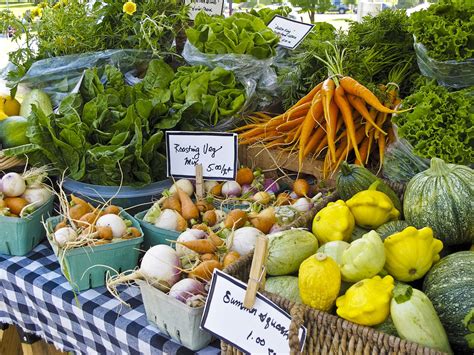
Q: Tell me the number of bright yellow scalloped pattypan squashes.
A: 4